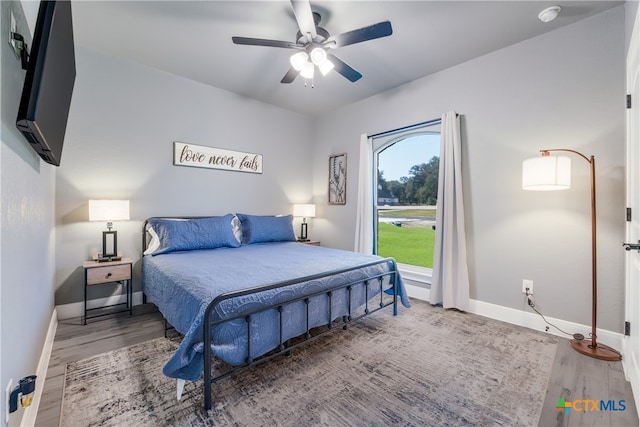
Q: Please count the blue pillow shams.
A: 2